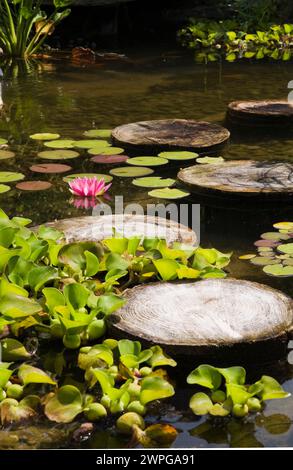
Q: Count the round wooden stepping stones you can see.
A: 5